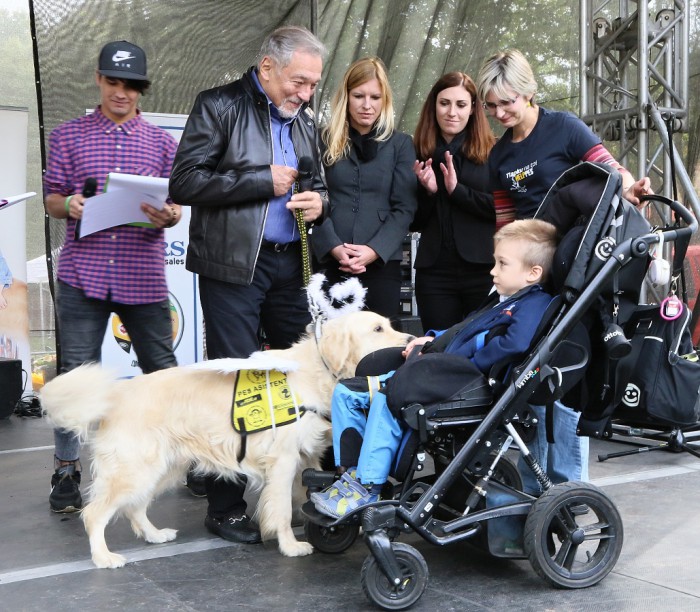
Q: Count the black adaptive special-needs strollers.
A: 1